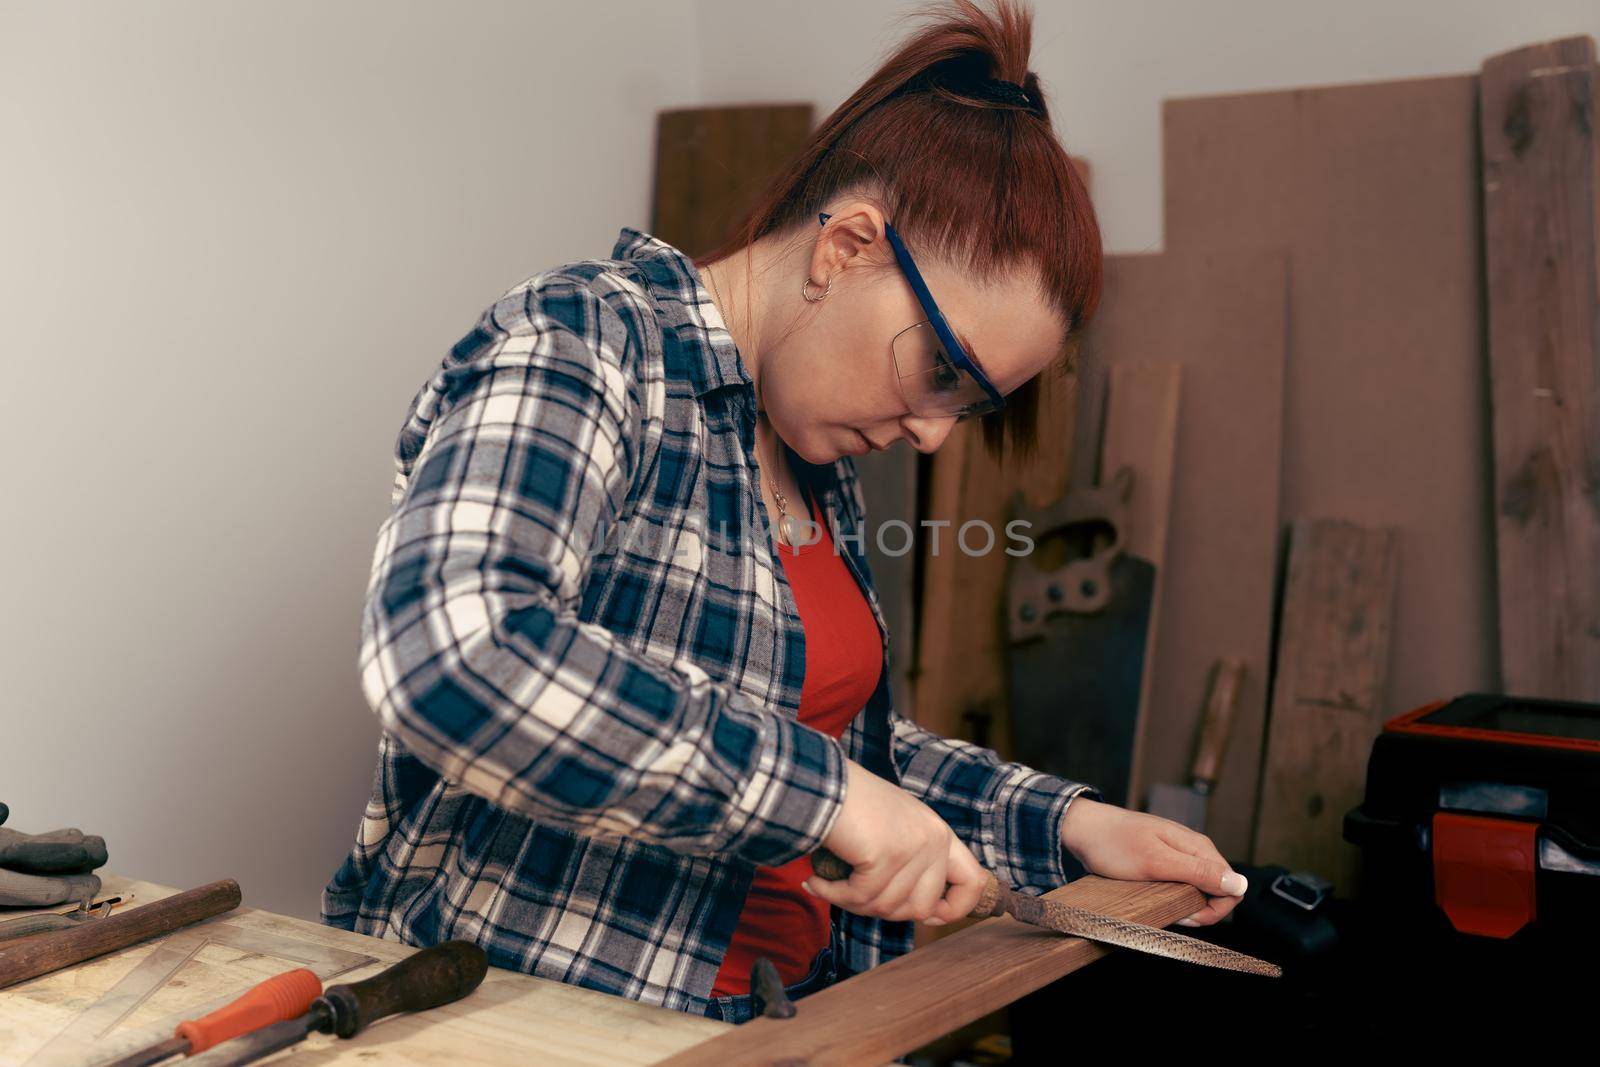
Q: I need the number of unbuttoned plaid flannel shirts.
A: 1